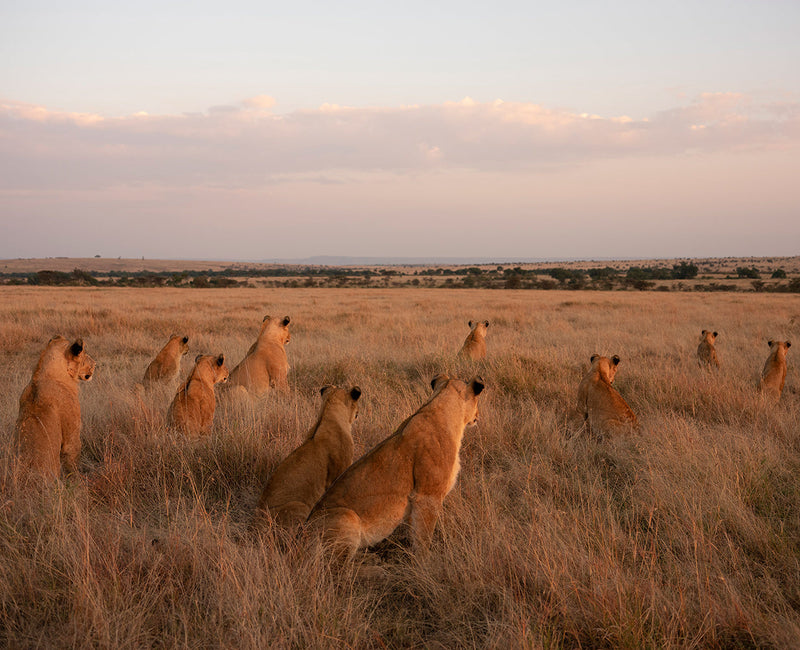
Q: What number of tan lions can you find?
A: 10